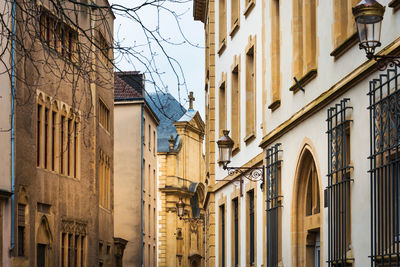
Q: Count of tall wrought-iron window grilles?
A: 3